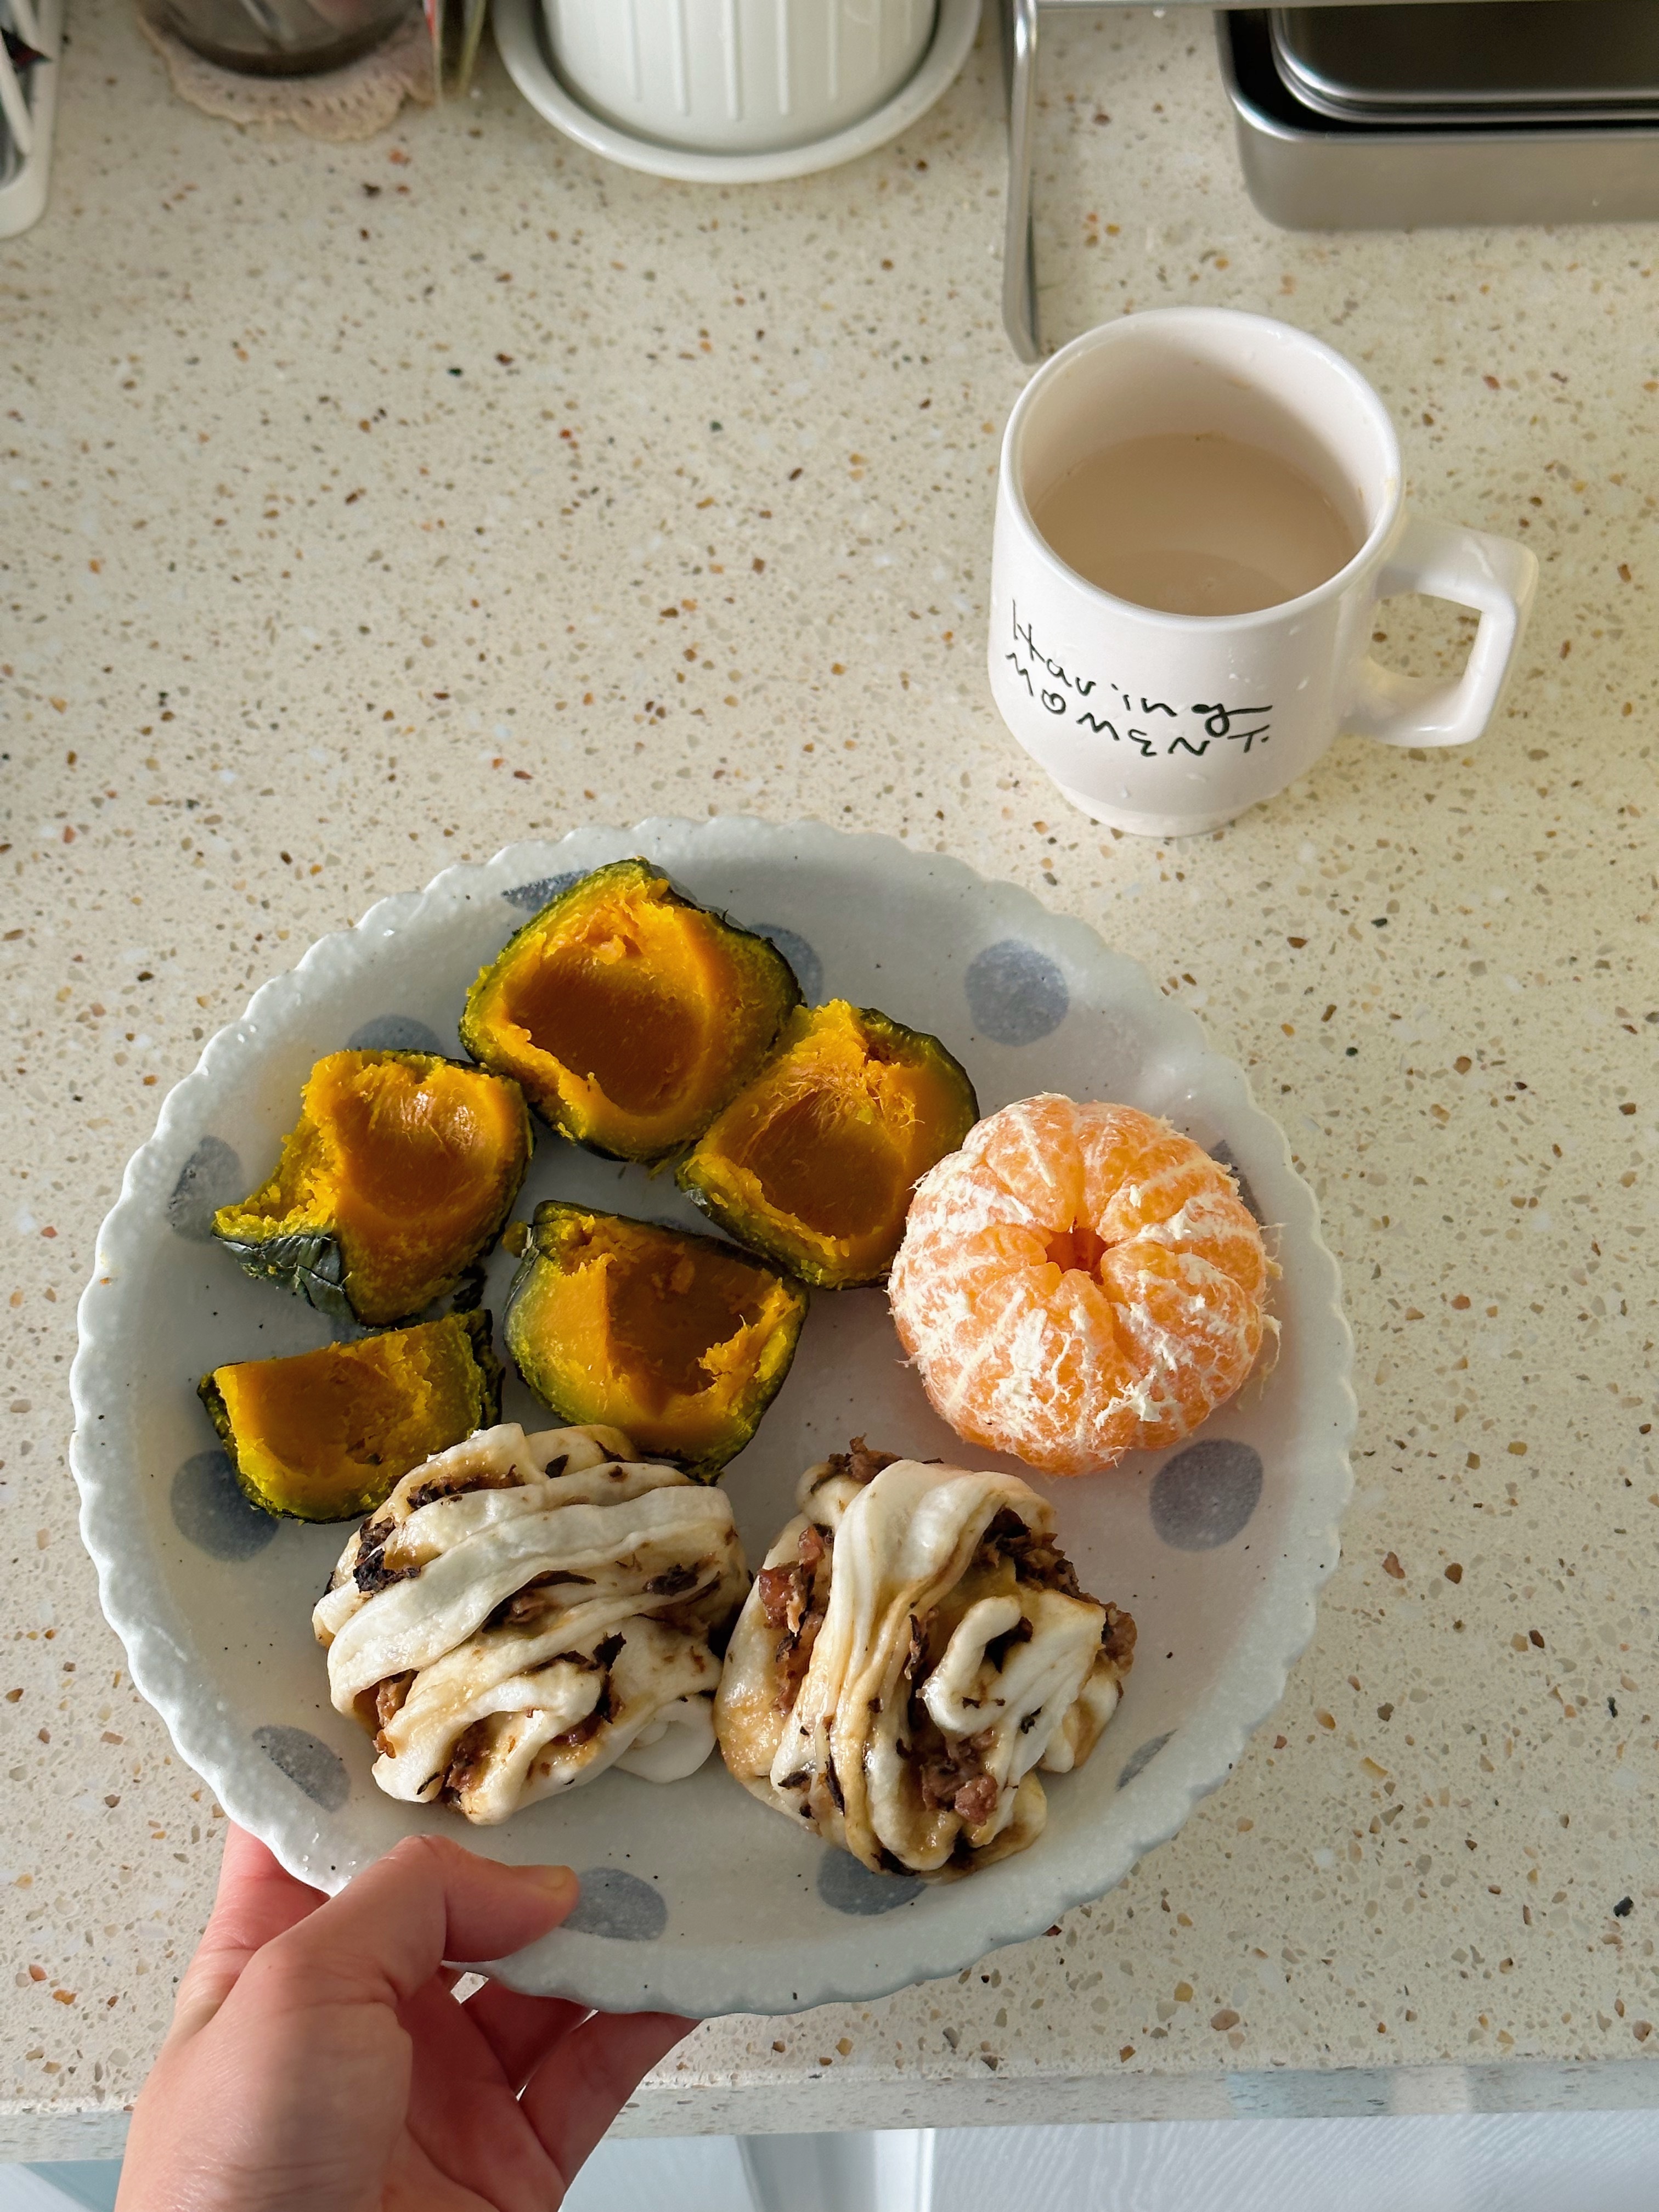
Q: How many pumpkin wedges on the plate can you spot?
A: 5